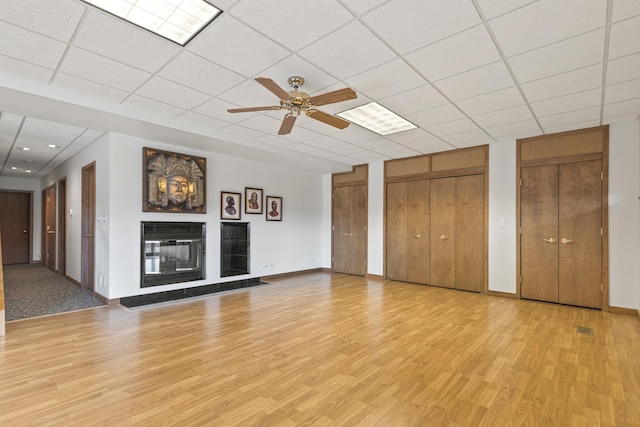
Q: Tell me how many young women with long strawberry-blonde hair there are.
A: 0